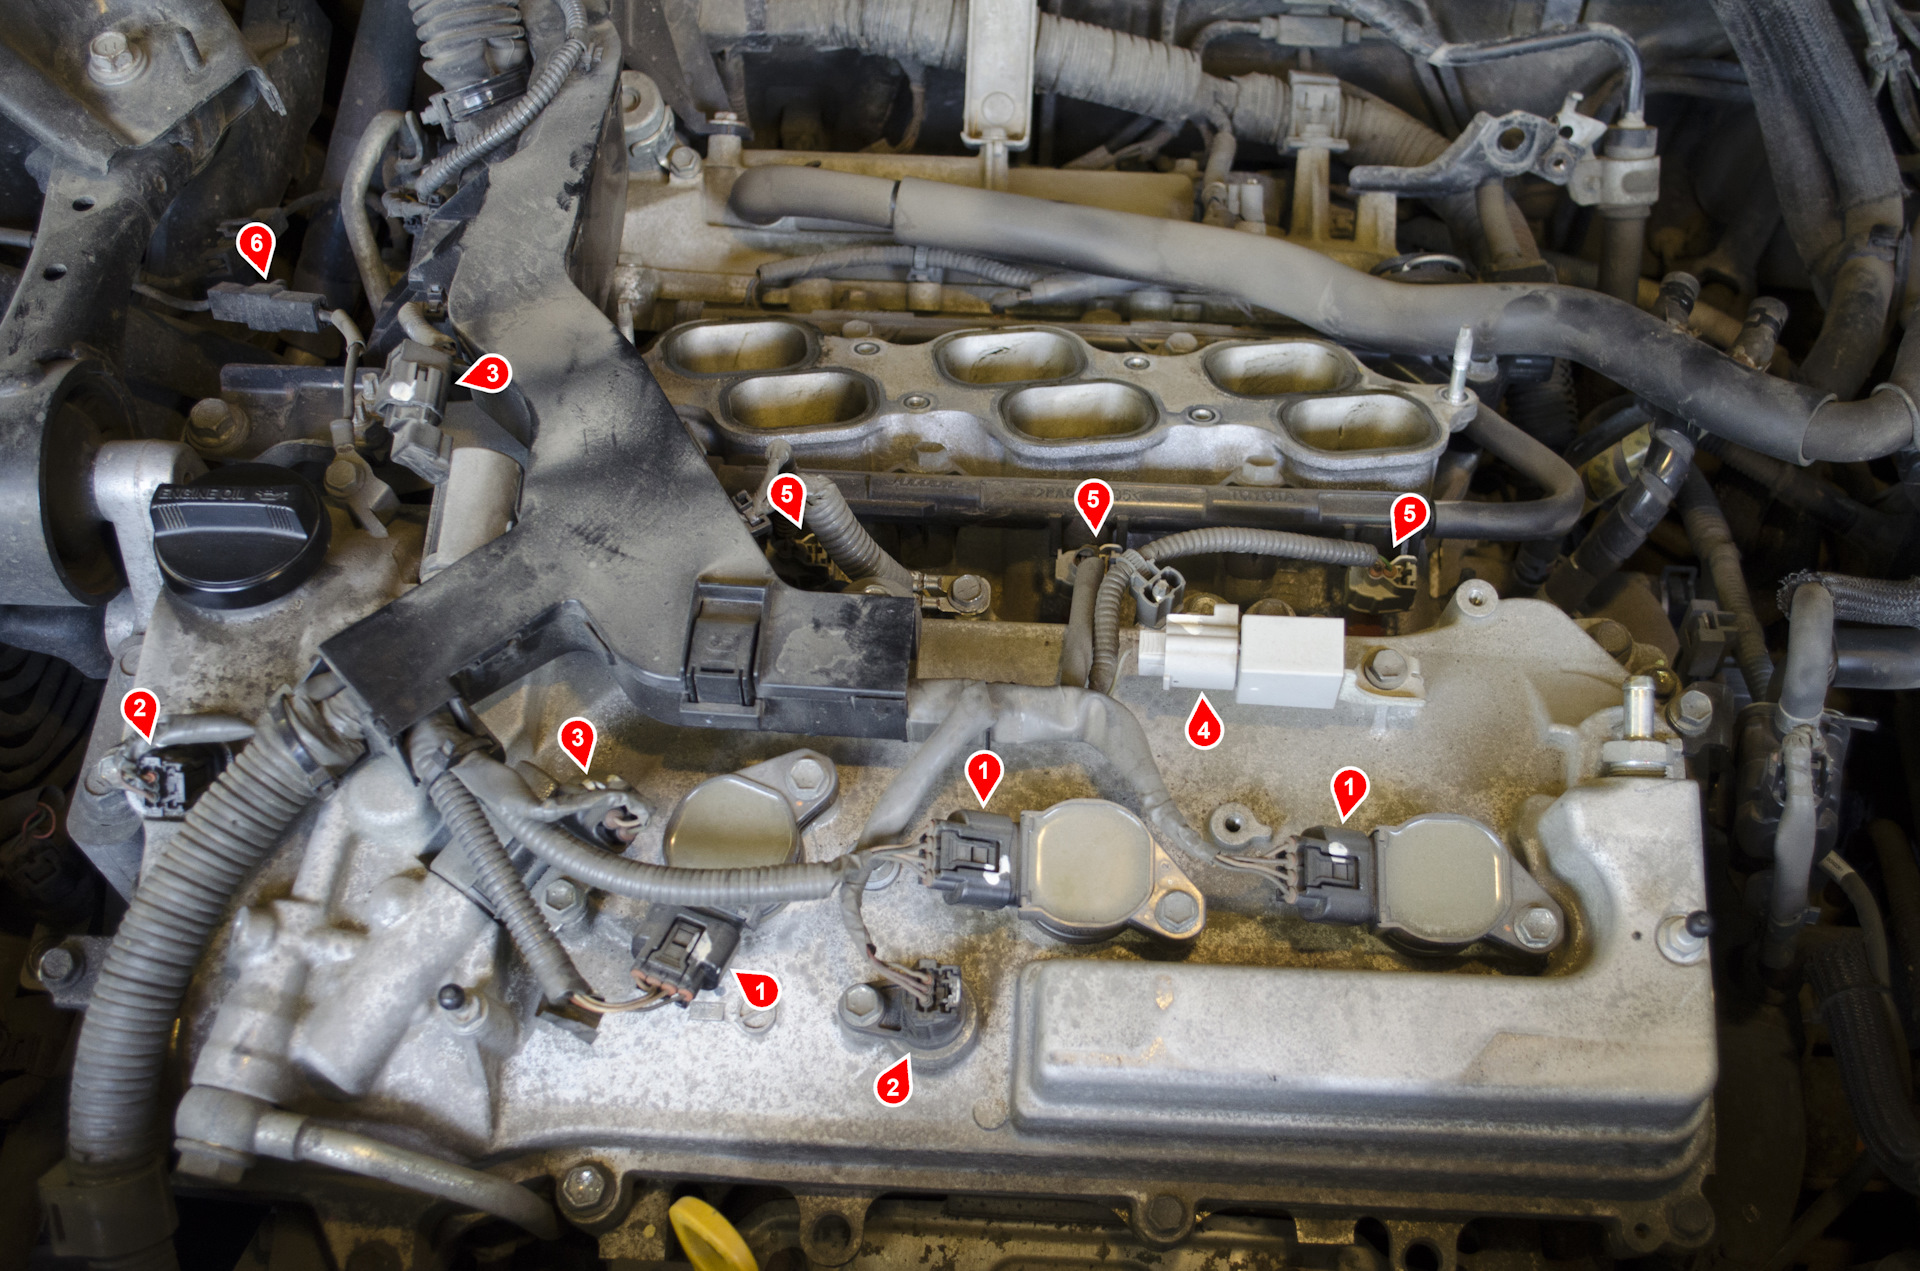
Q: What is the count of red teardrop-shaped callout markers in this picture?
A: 12